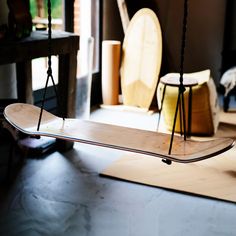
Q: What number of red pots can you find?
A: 0